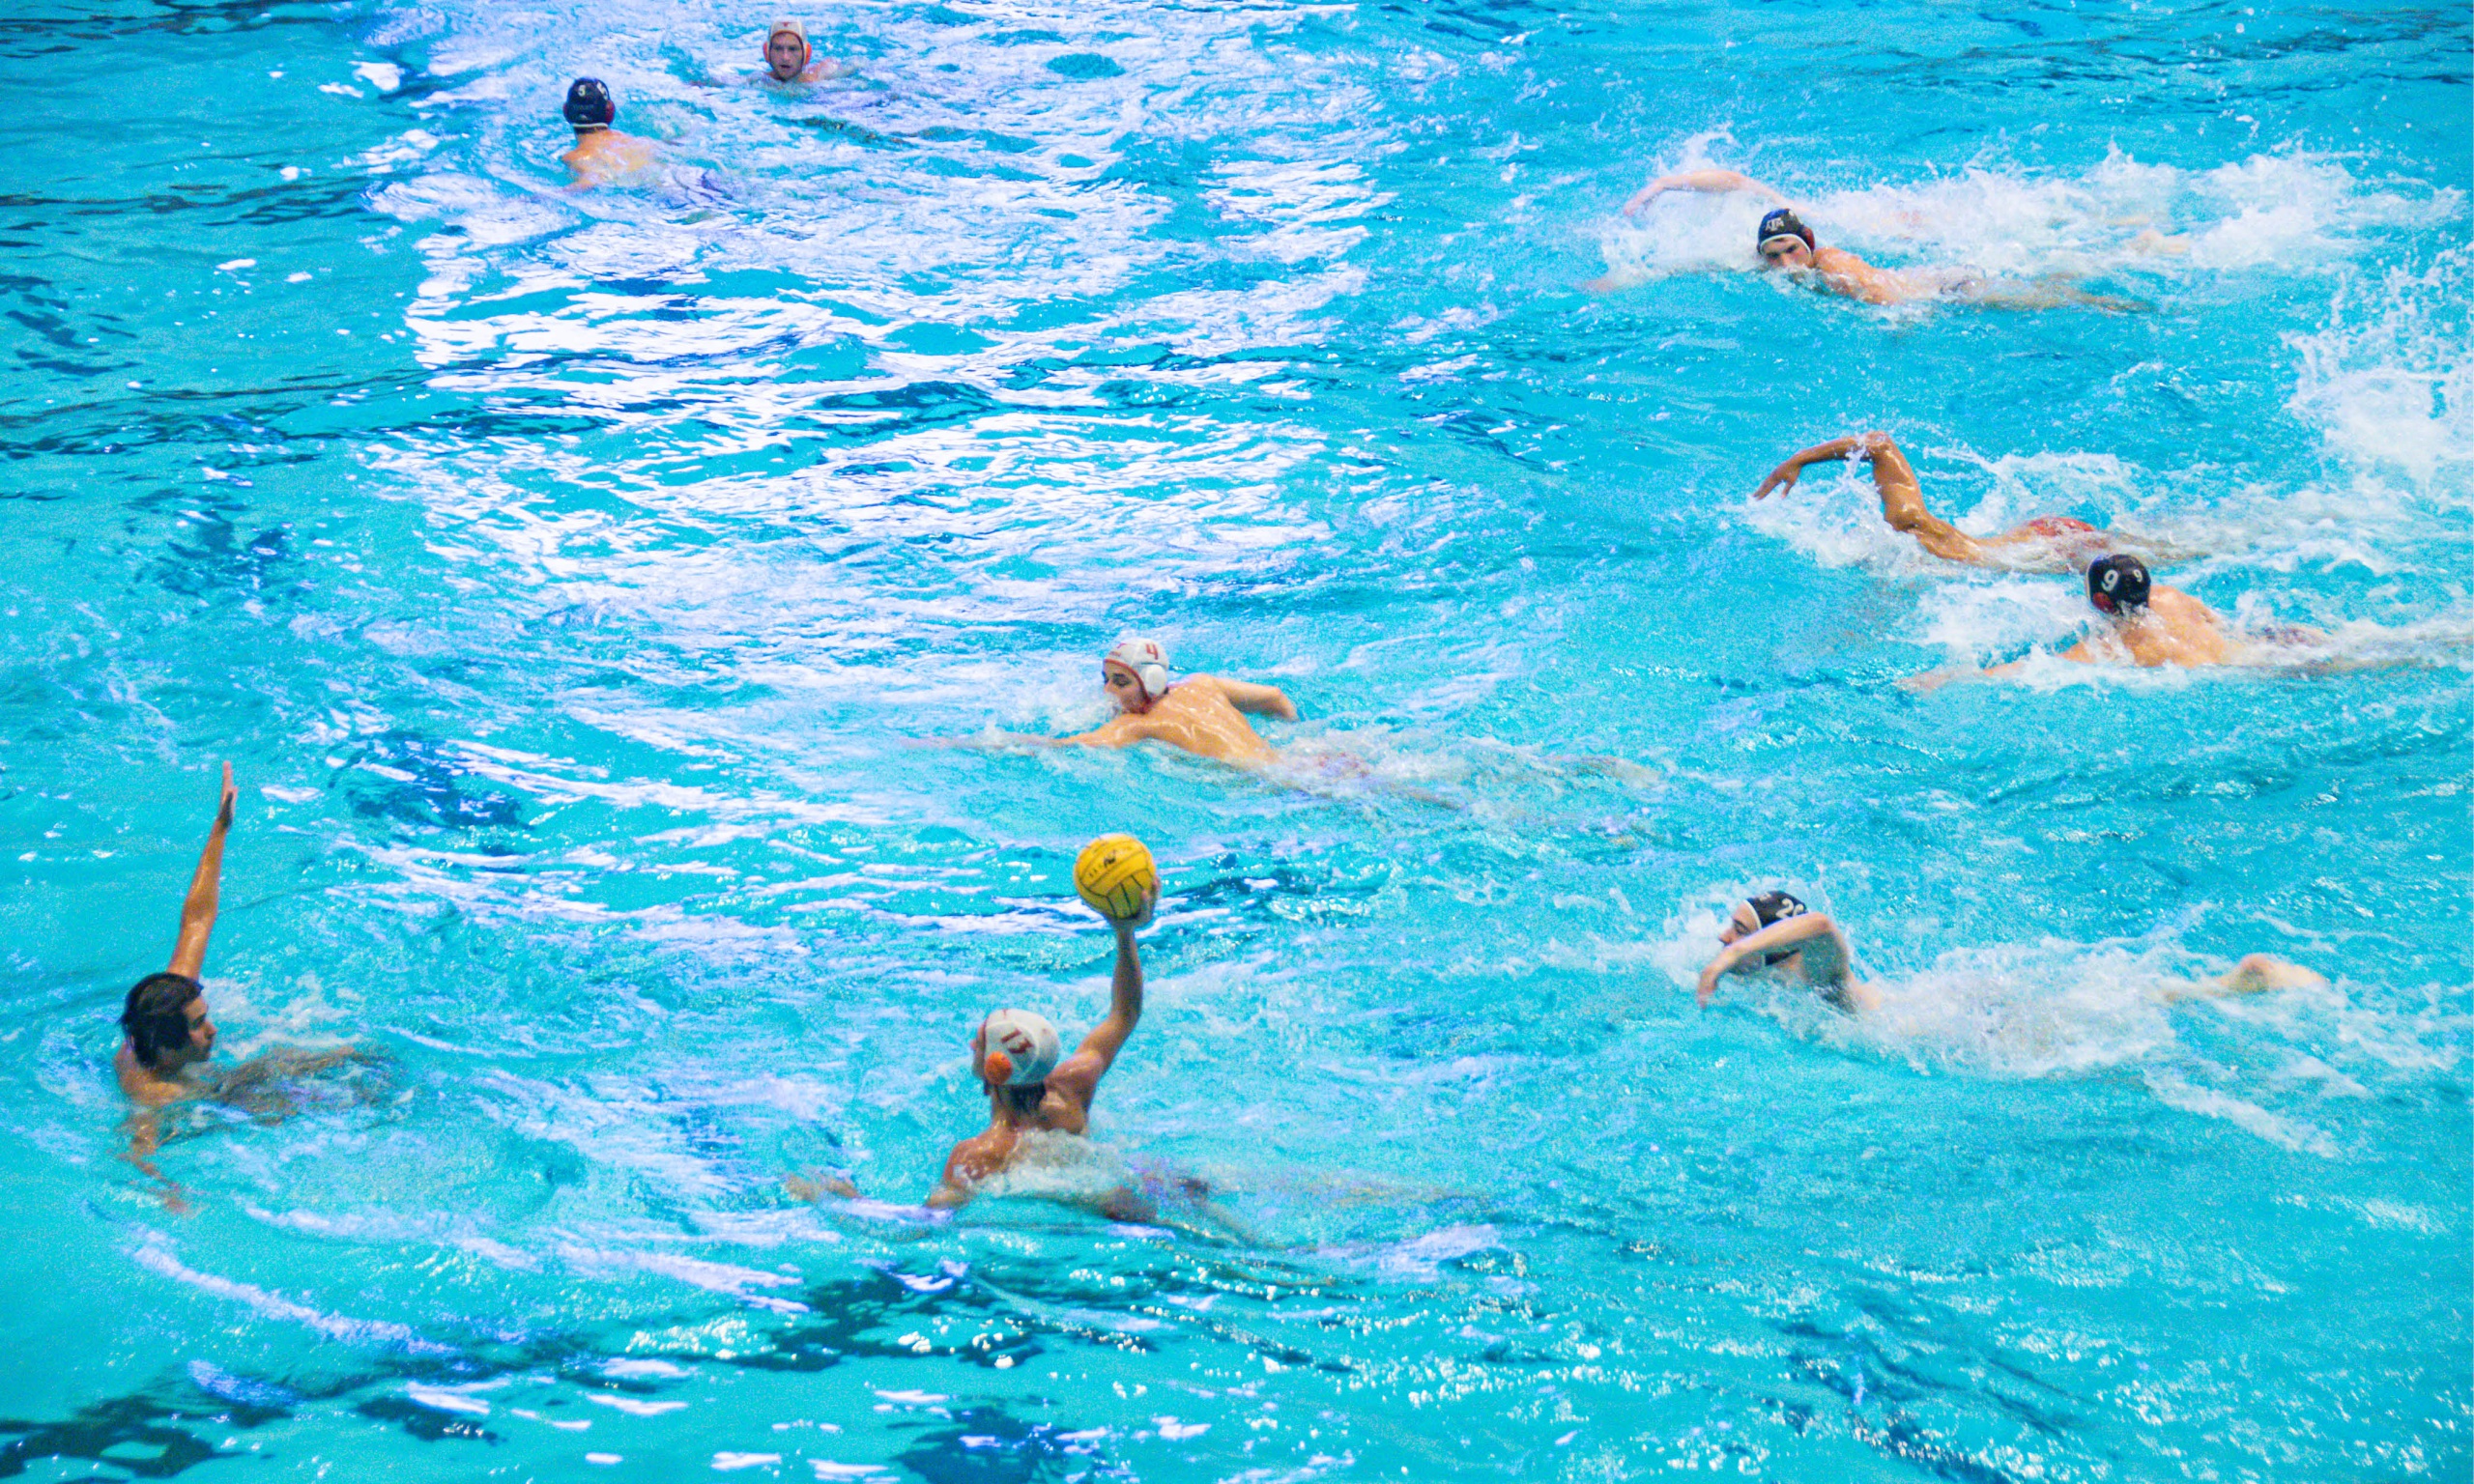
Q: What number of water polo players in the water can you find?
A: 10